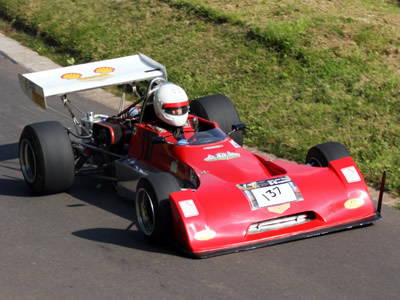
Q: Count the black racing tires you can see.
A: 4